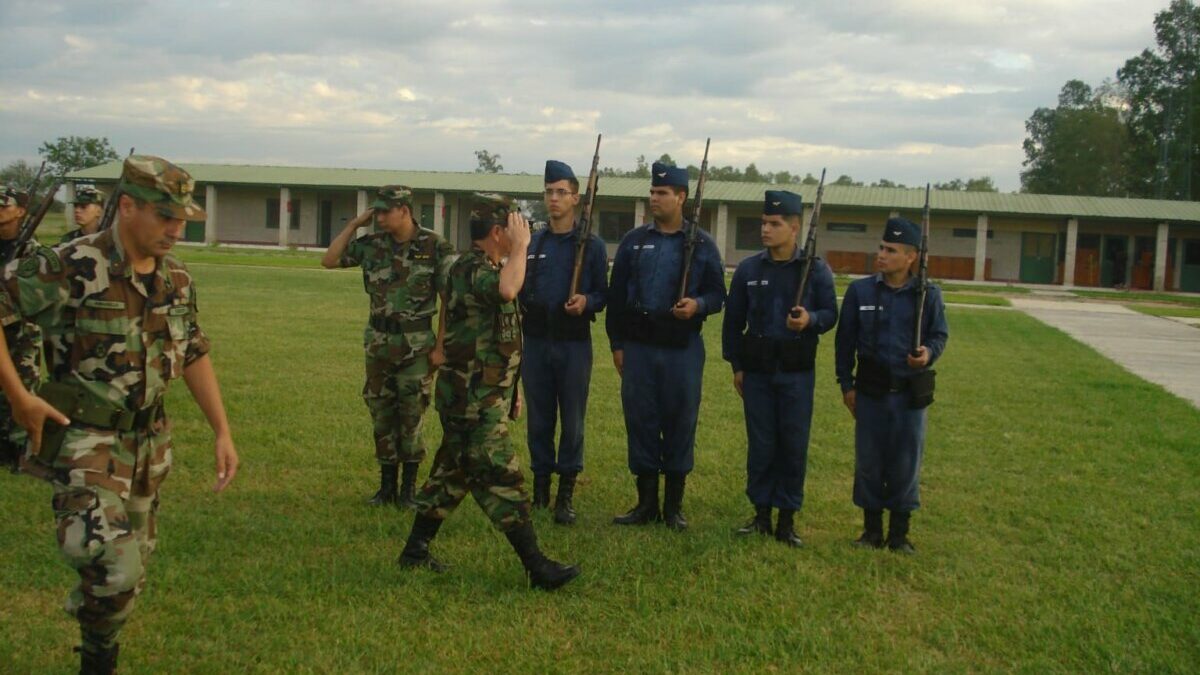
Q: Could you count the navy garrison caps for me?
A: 4